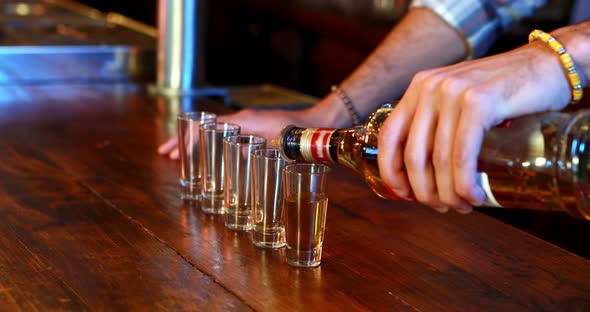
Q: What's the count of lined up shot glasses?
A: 5